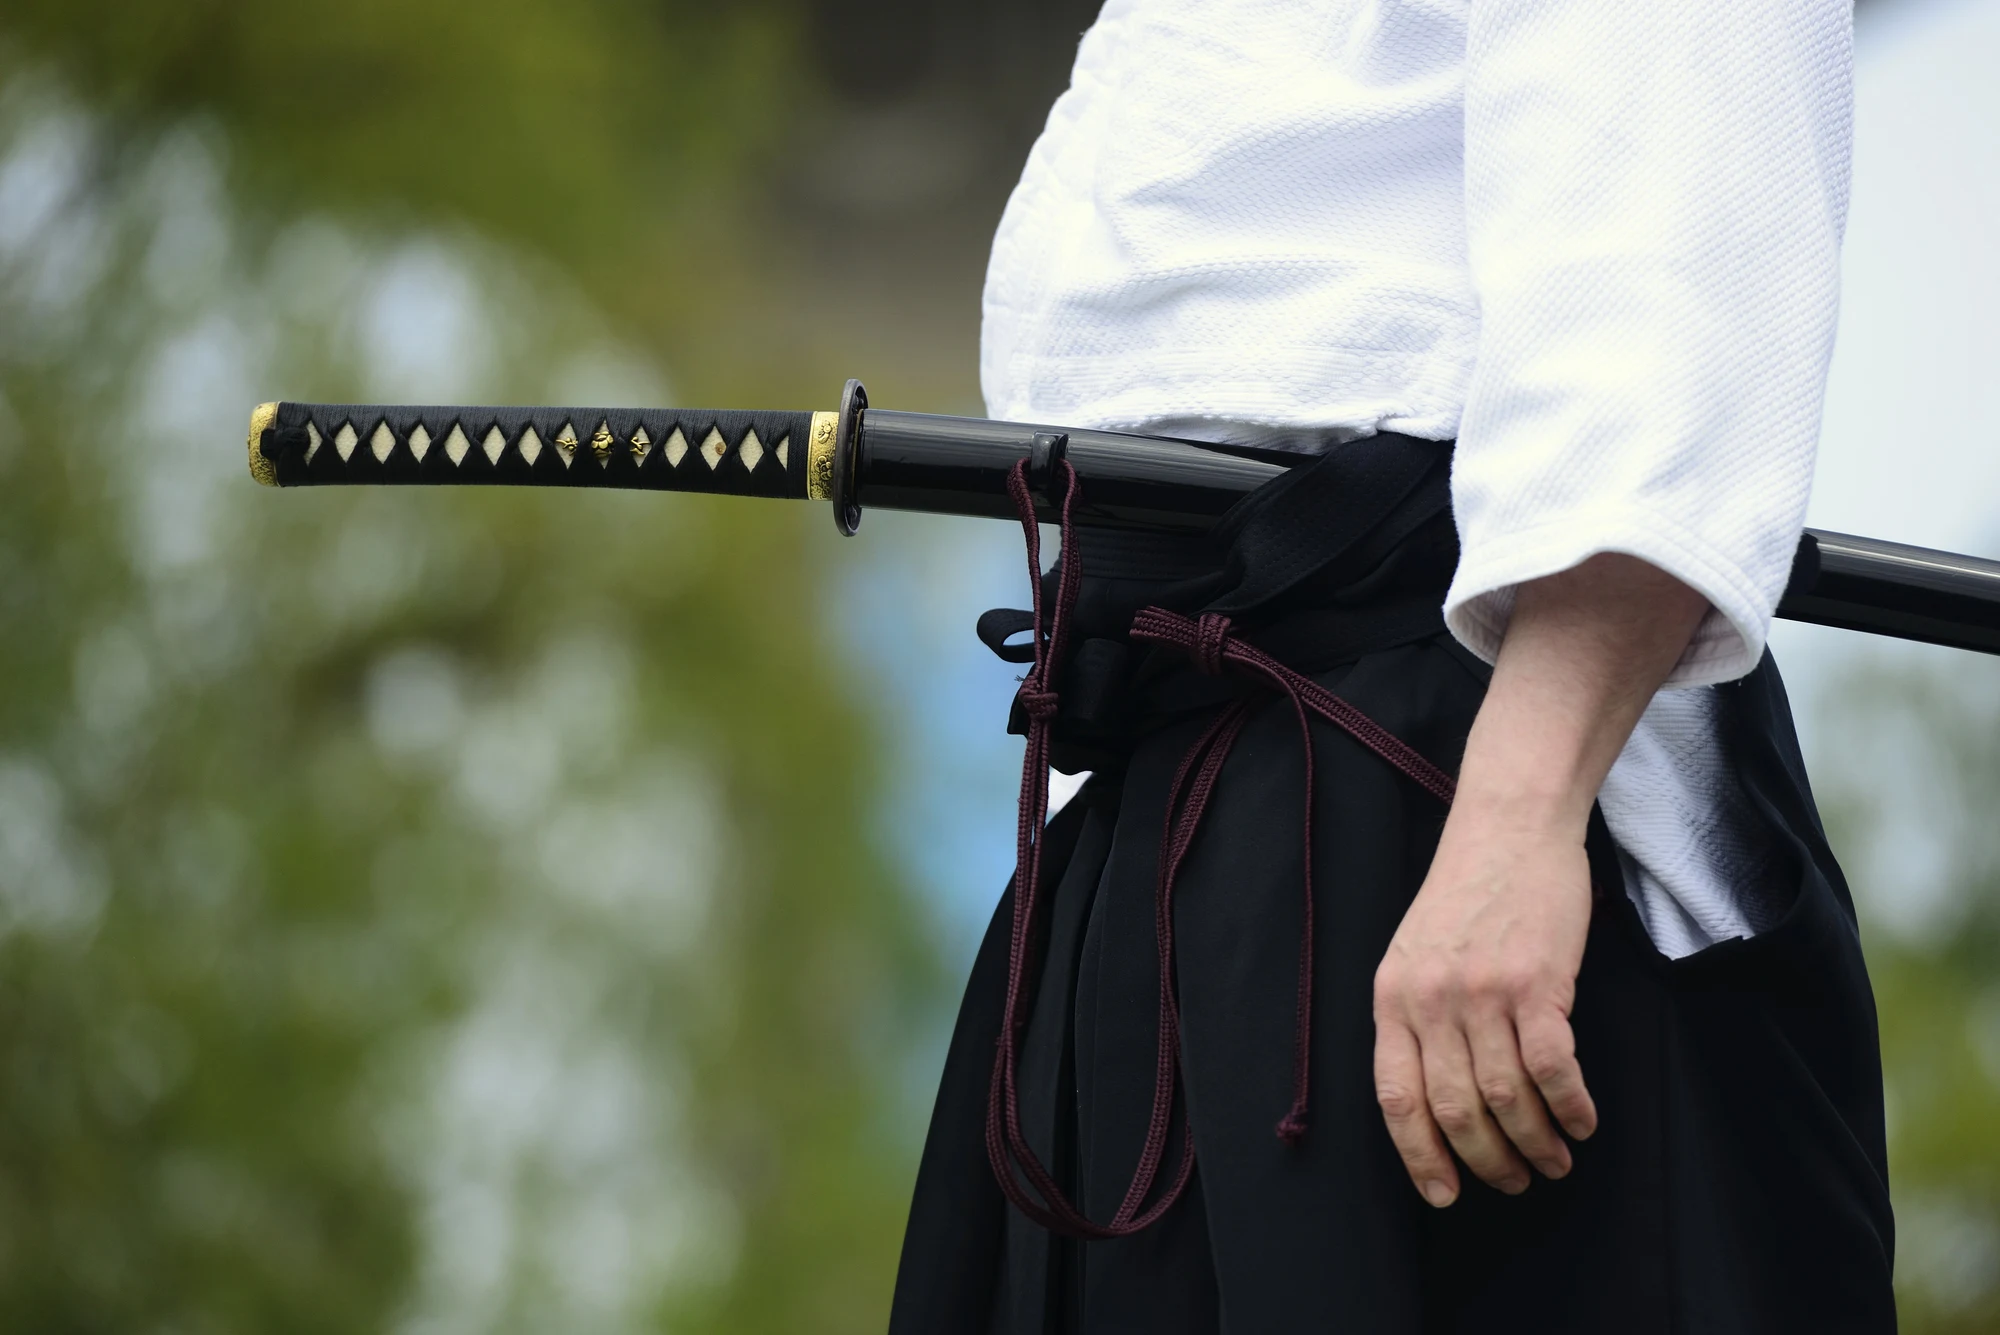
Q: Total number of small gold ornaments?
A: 3